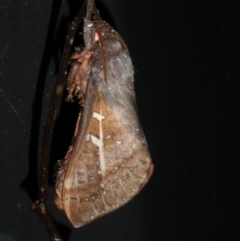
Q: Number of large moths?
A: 1